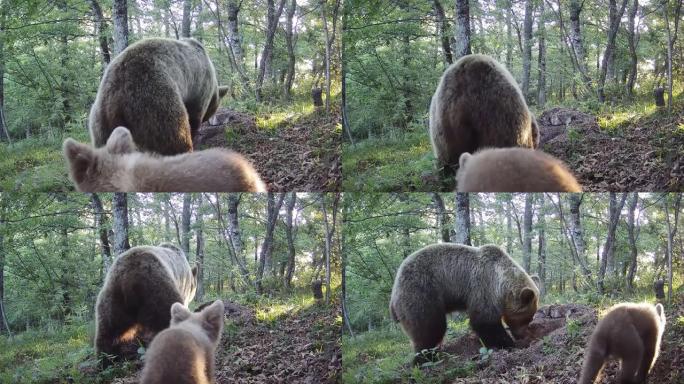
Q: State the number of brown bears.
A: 8